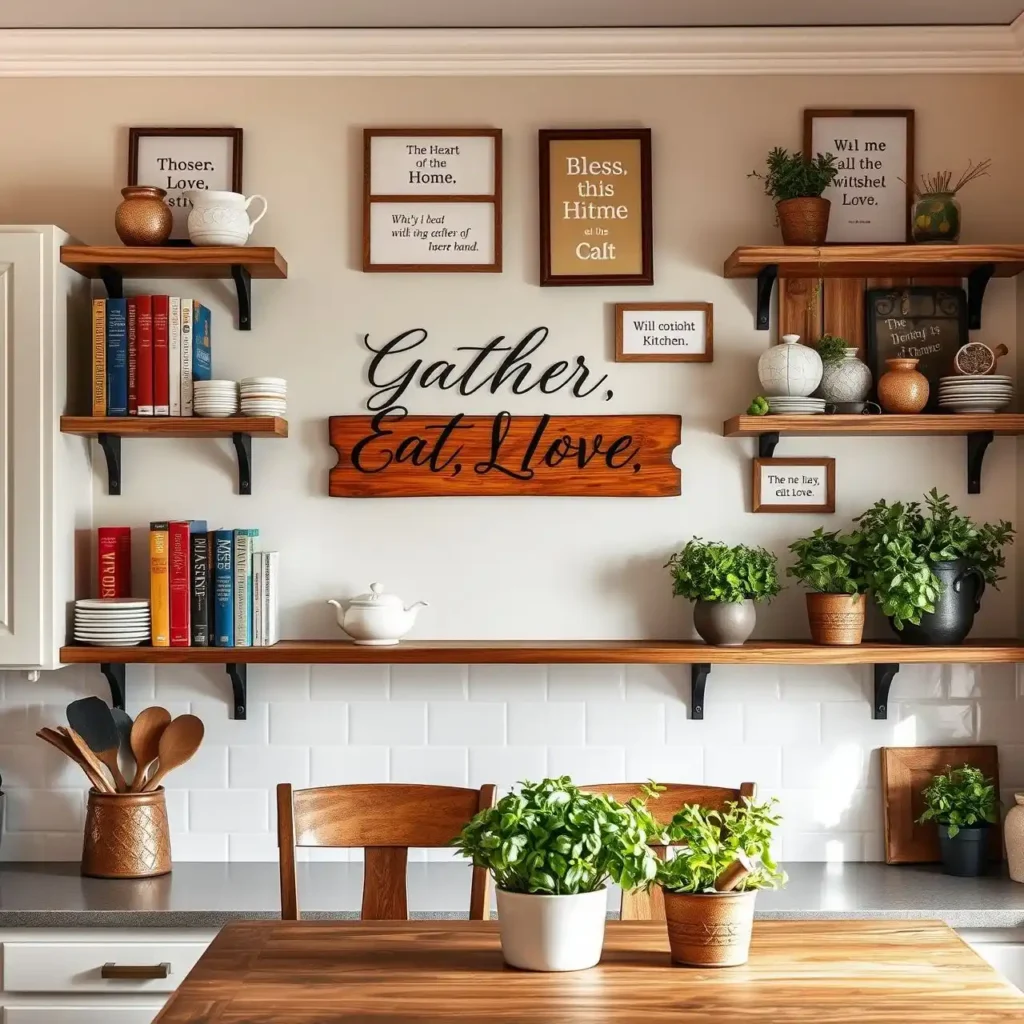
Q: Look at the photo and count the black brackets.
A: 12